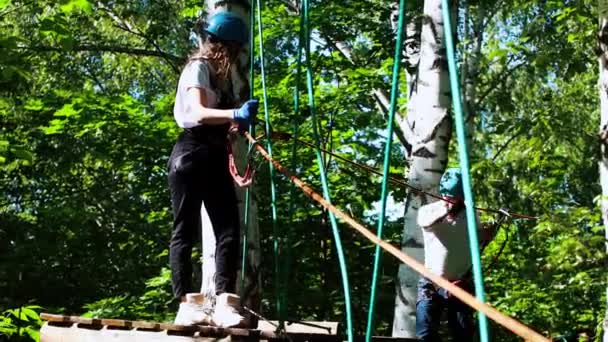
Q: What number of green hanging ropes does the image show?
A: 6